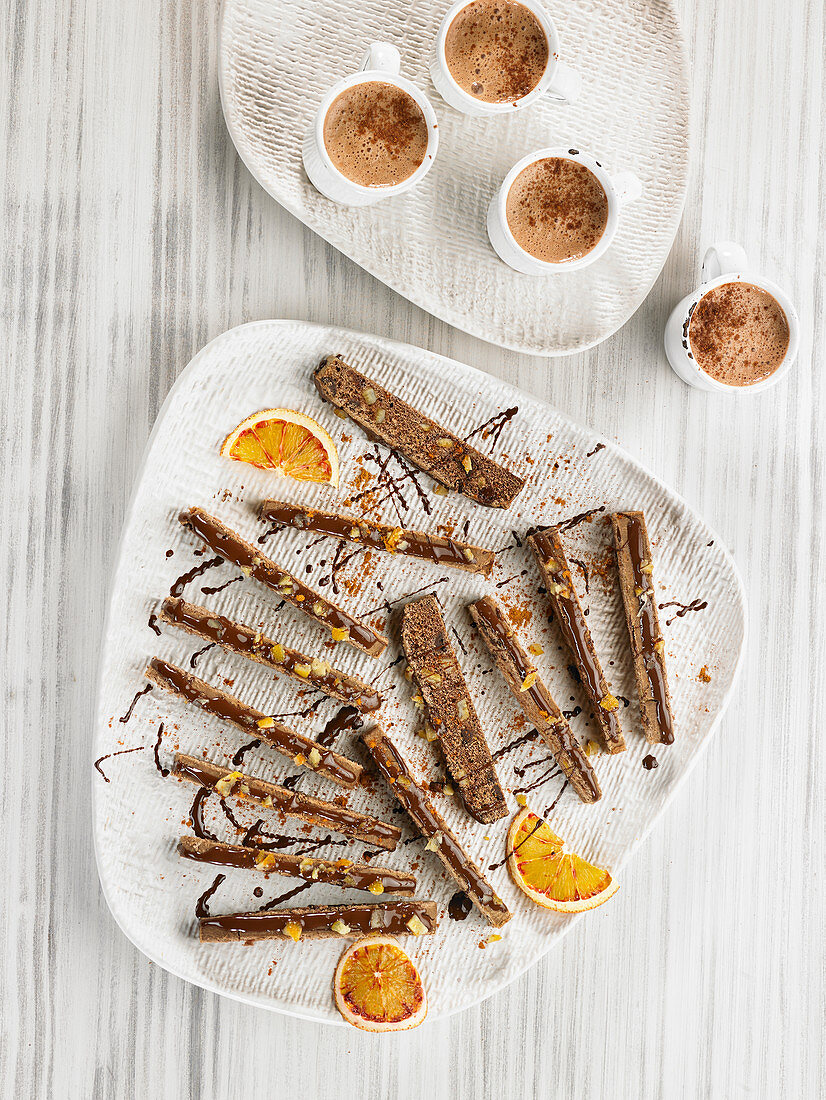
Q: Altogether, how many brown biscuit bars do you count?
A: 13